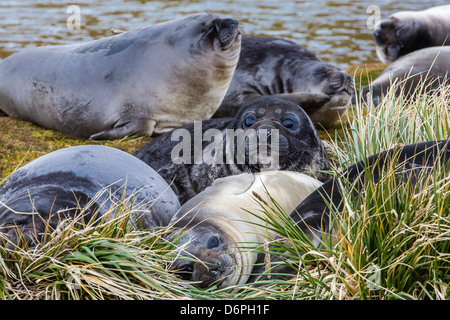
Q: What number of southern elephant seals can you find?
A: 8